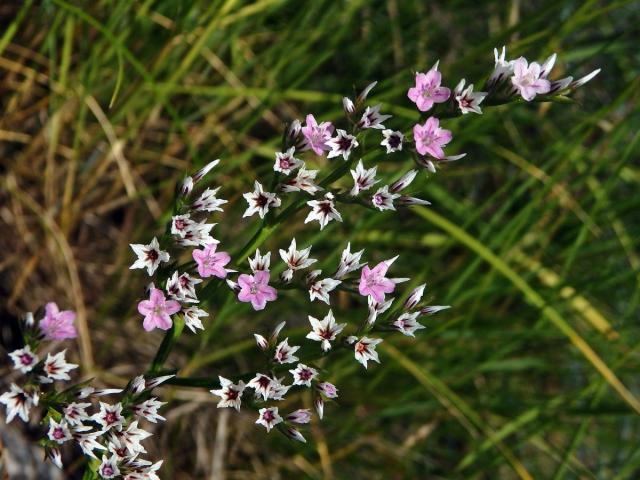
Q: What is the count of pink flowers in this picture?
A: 9